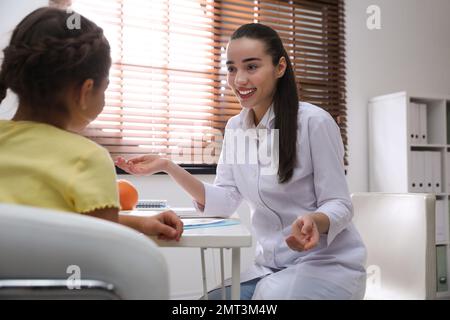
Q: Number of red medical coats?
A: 0